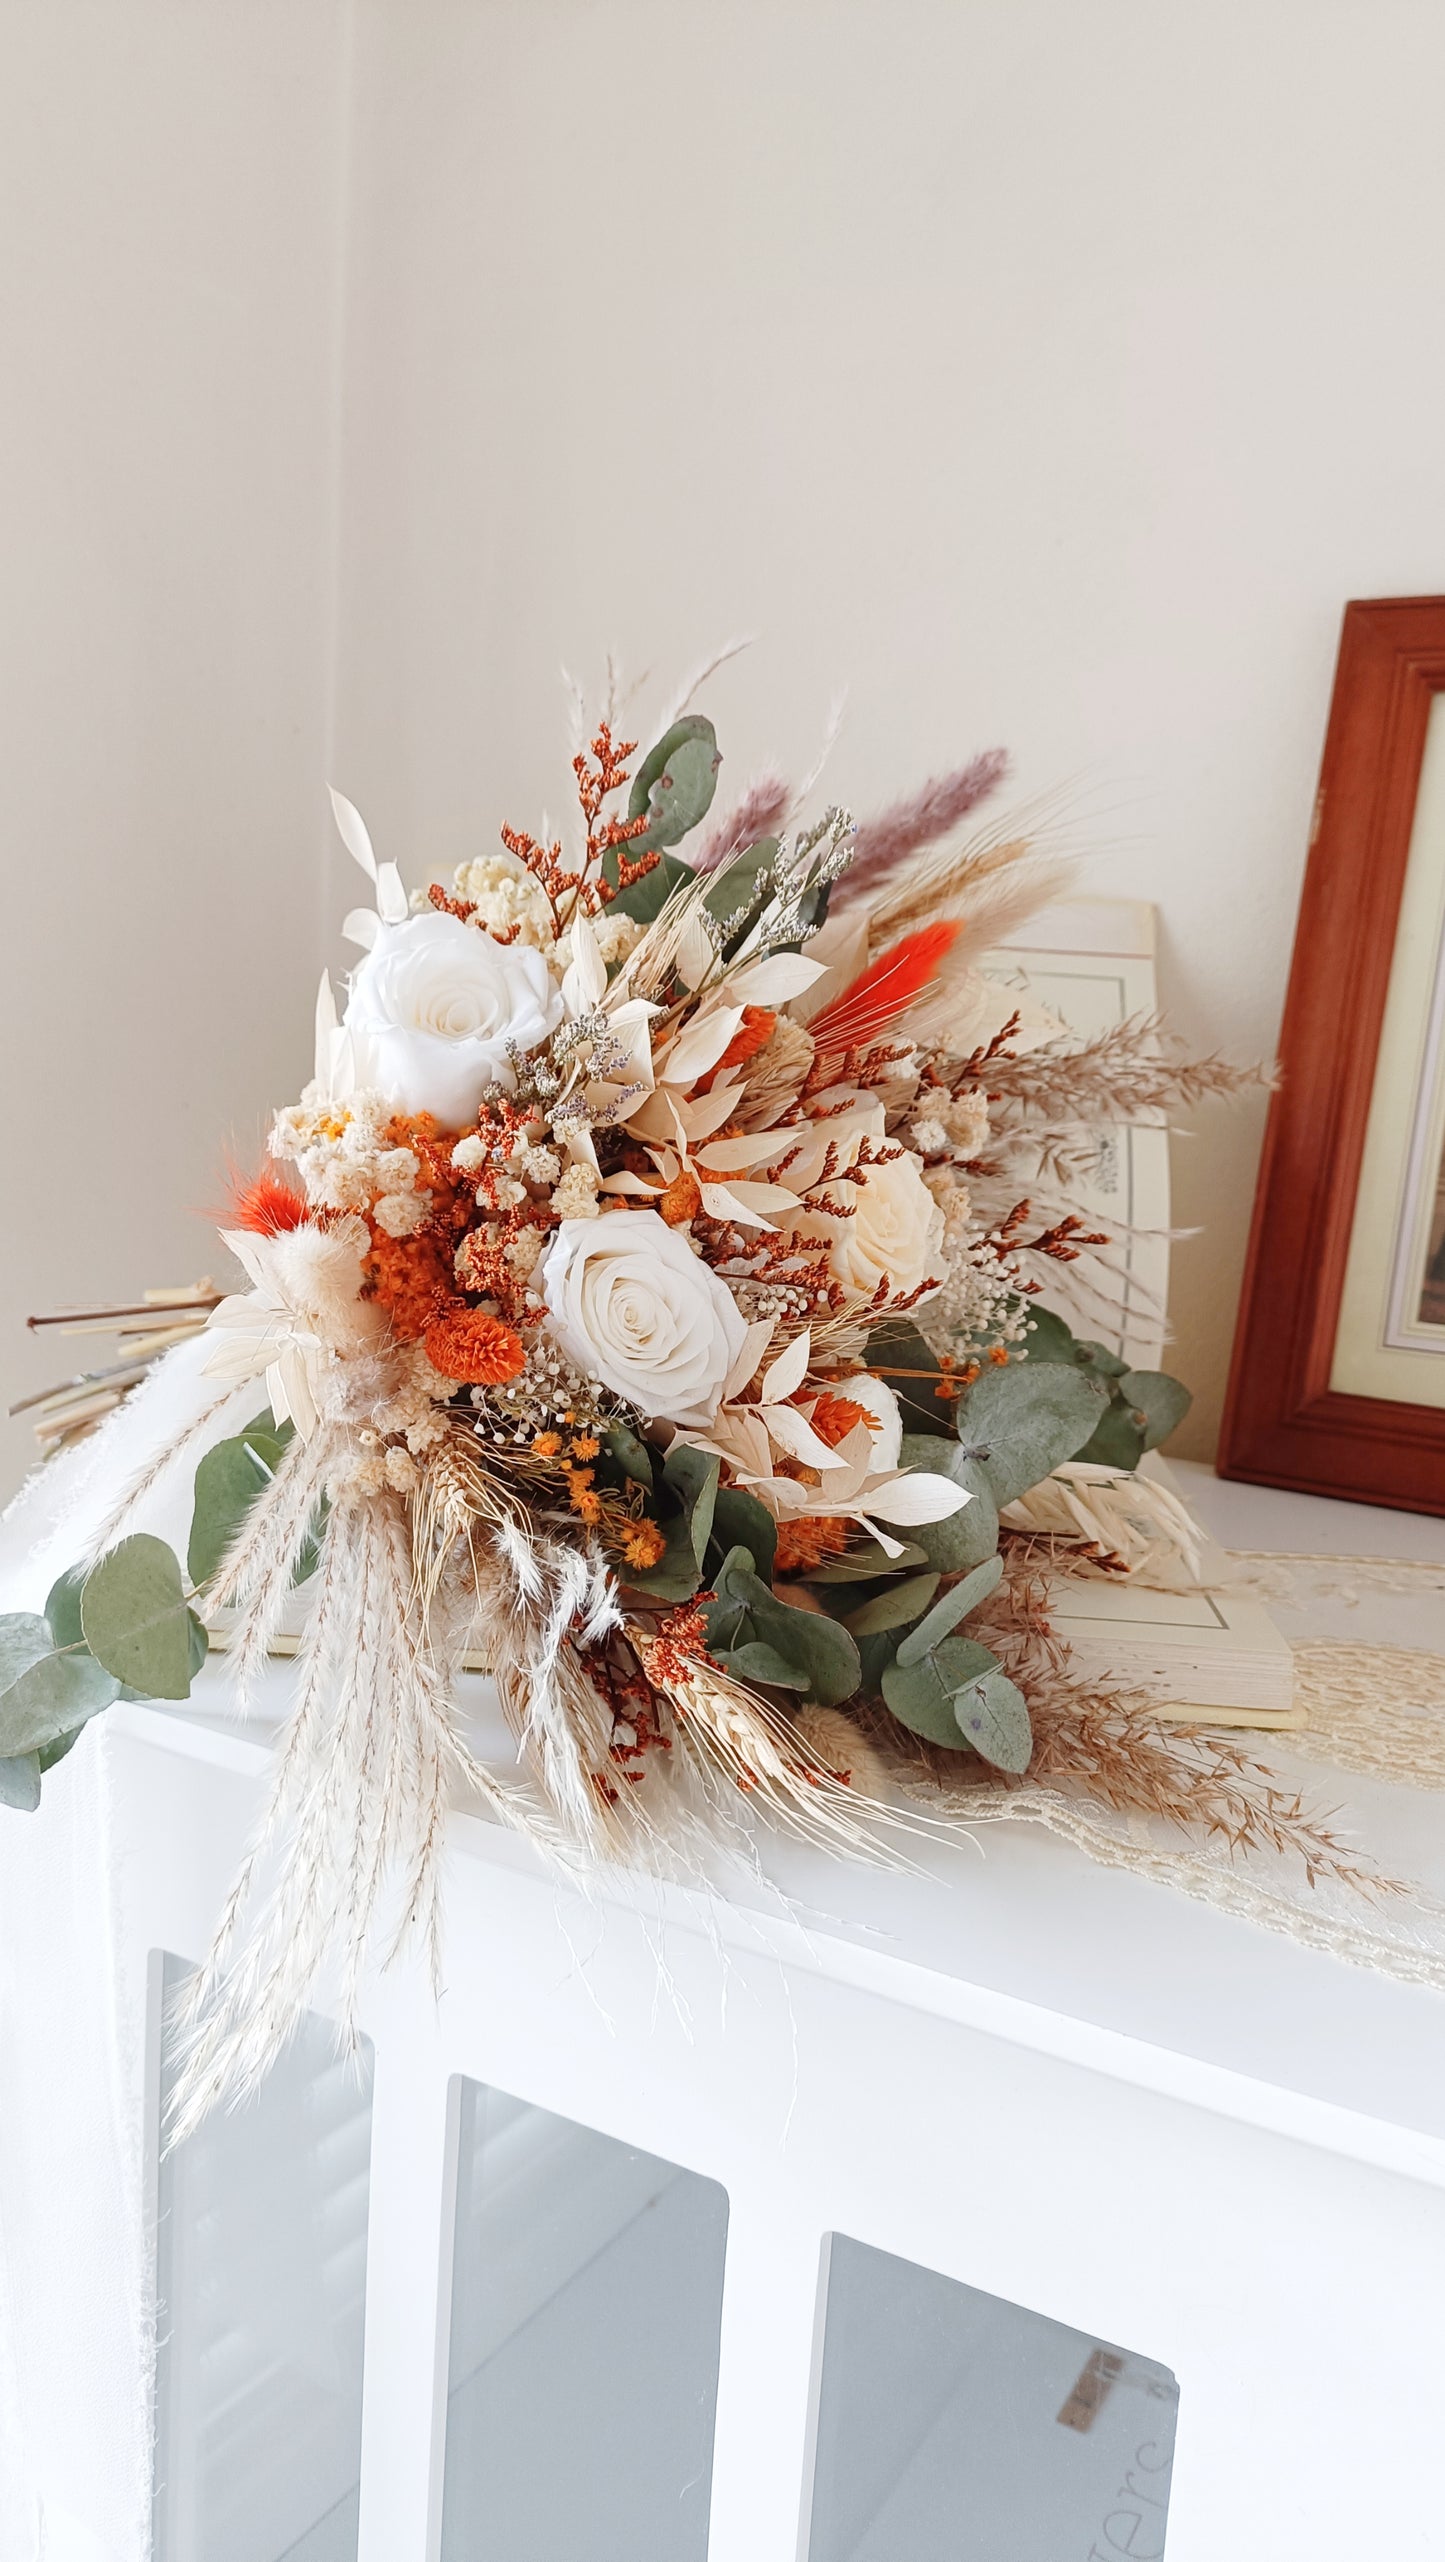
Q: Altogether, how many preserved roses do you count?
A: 3